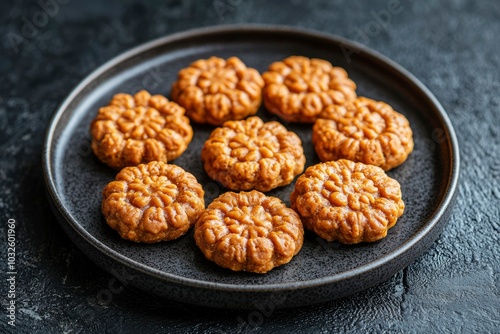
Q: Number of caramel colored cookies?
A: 8